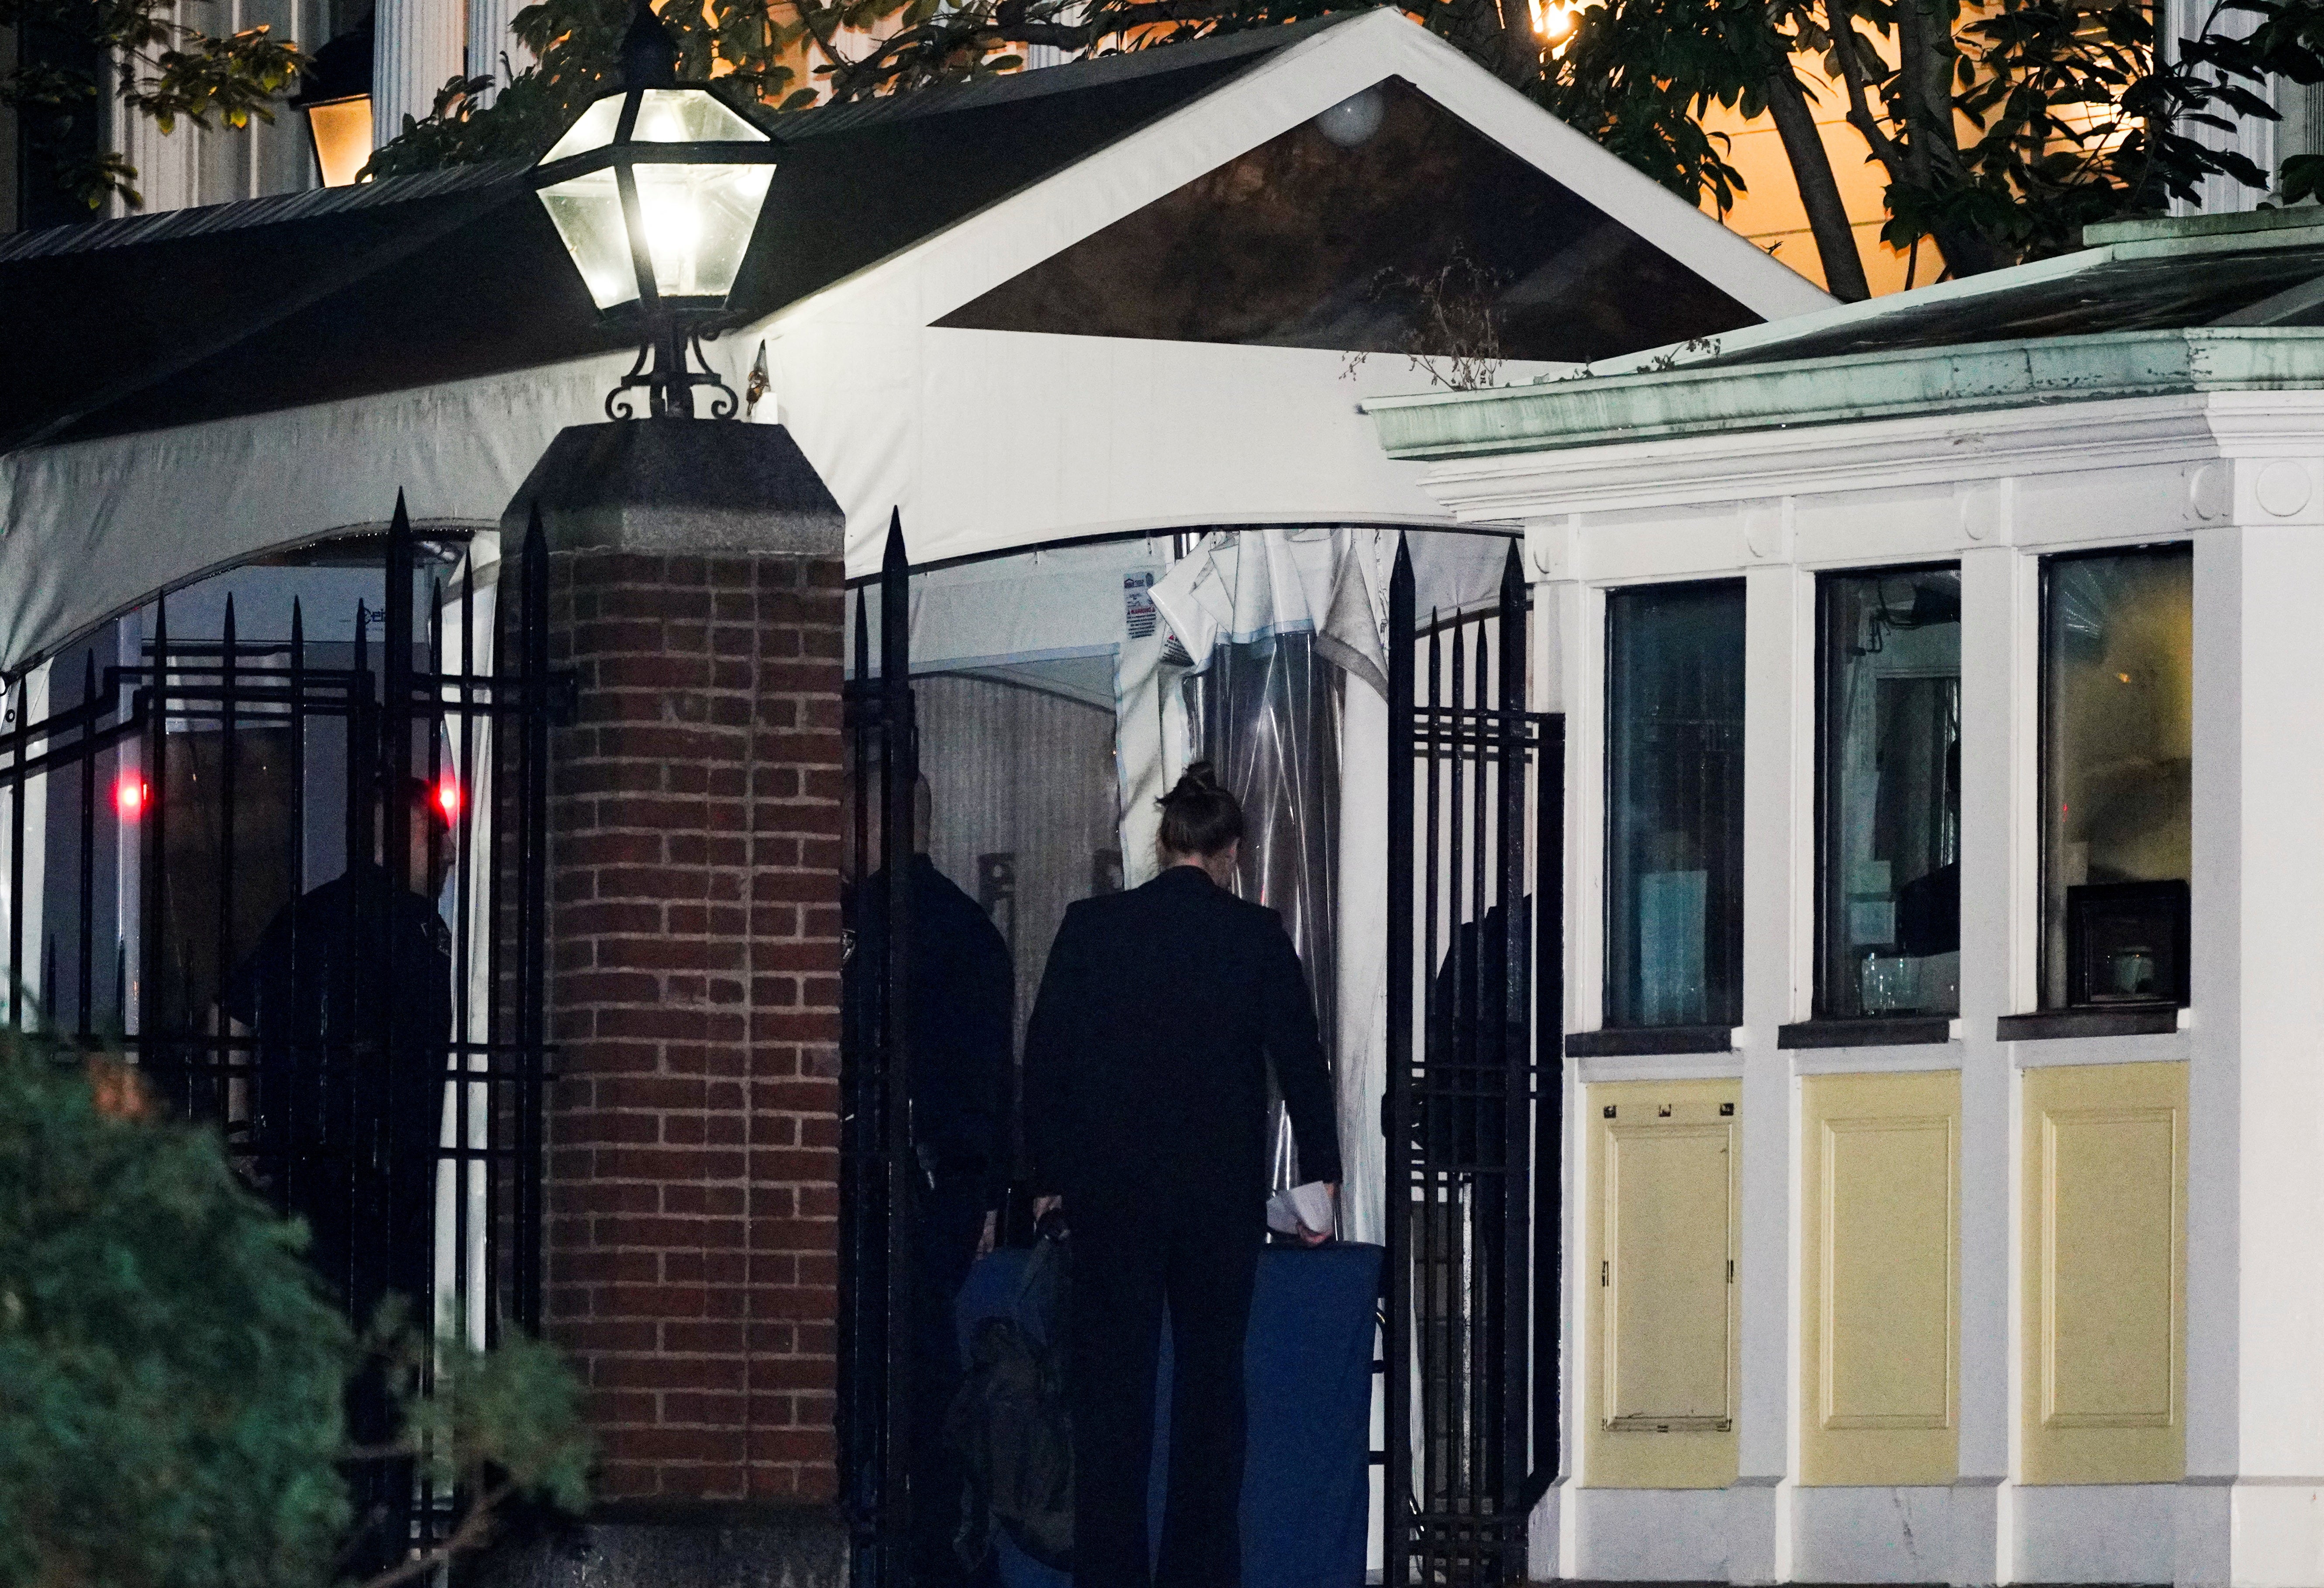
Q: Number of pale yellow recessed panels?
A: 3